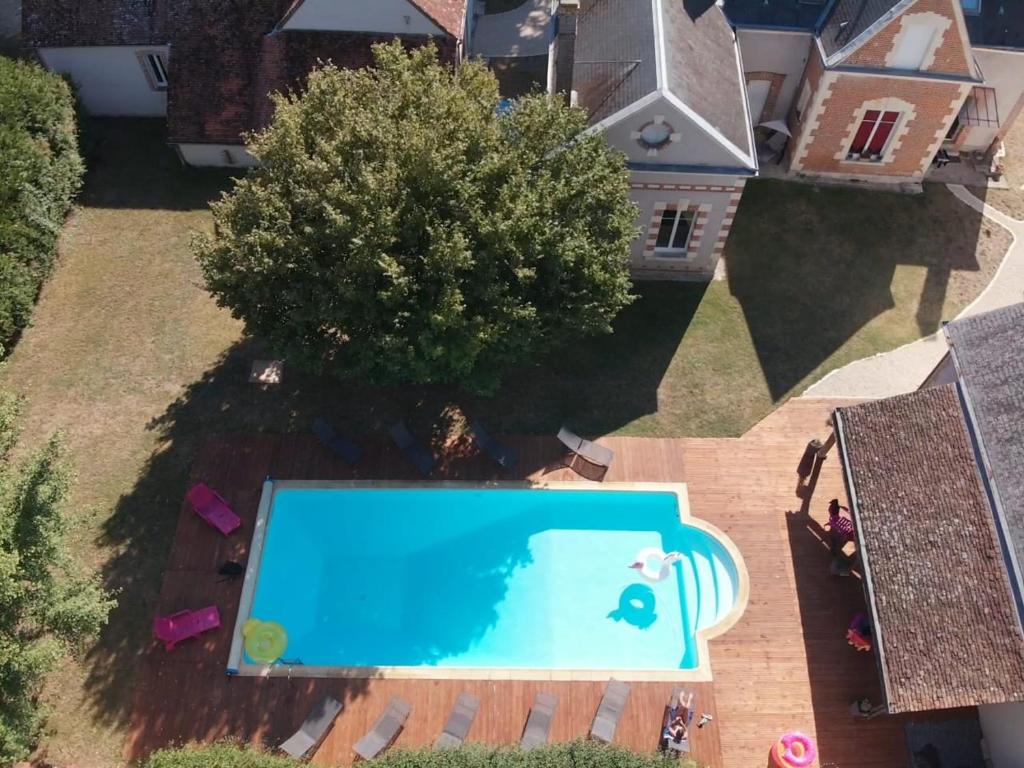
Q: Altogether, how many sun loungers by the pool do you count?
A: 12